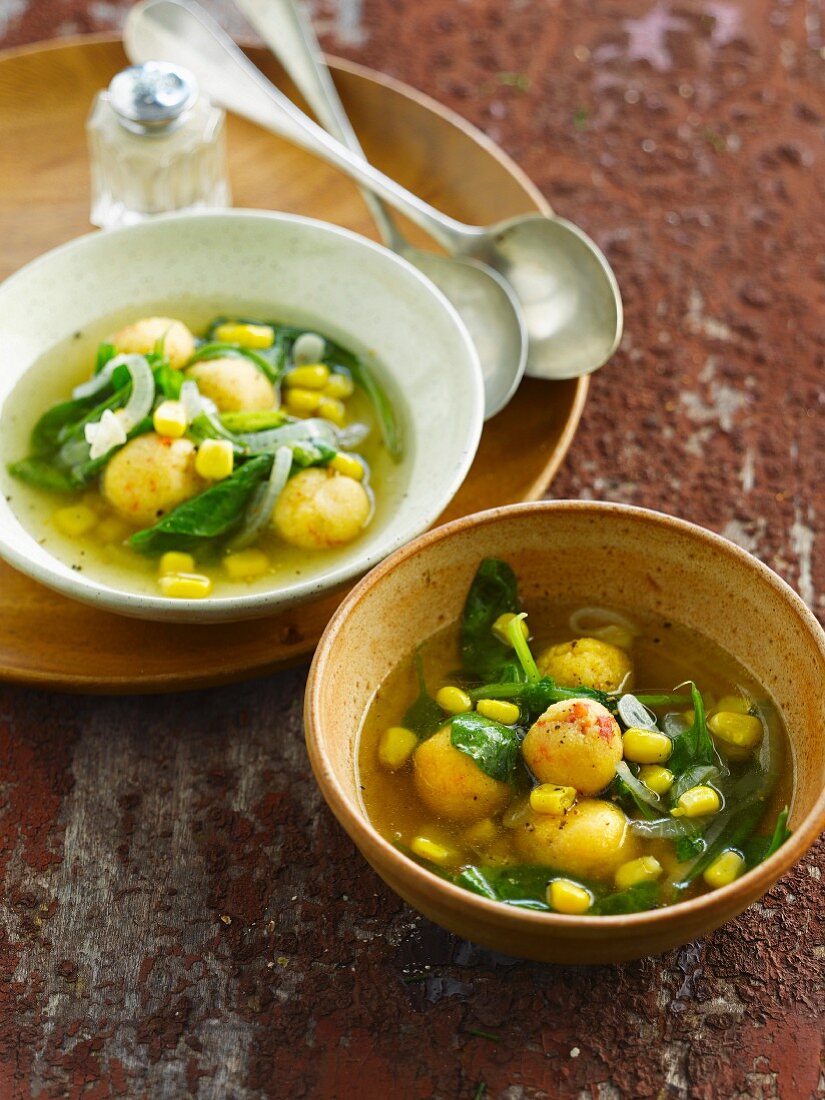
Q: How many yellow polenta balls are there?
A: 8